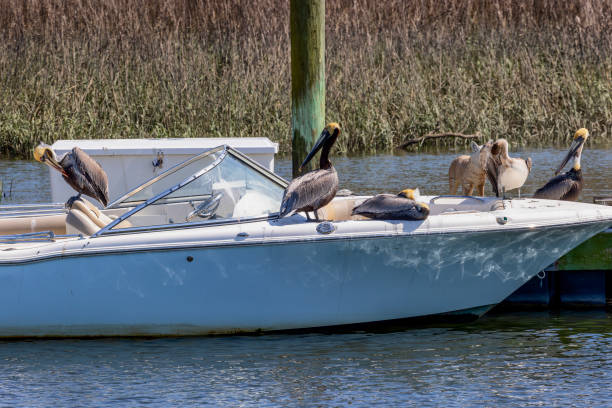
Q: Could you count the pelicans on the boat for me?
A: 5